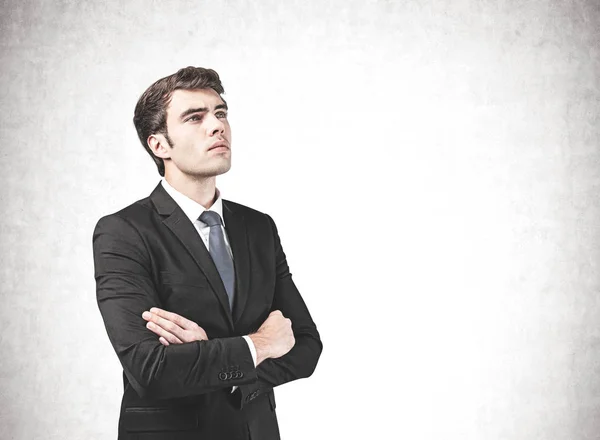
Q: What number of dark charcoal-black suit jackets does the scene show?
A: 1